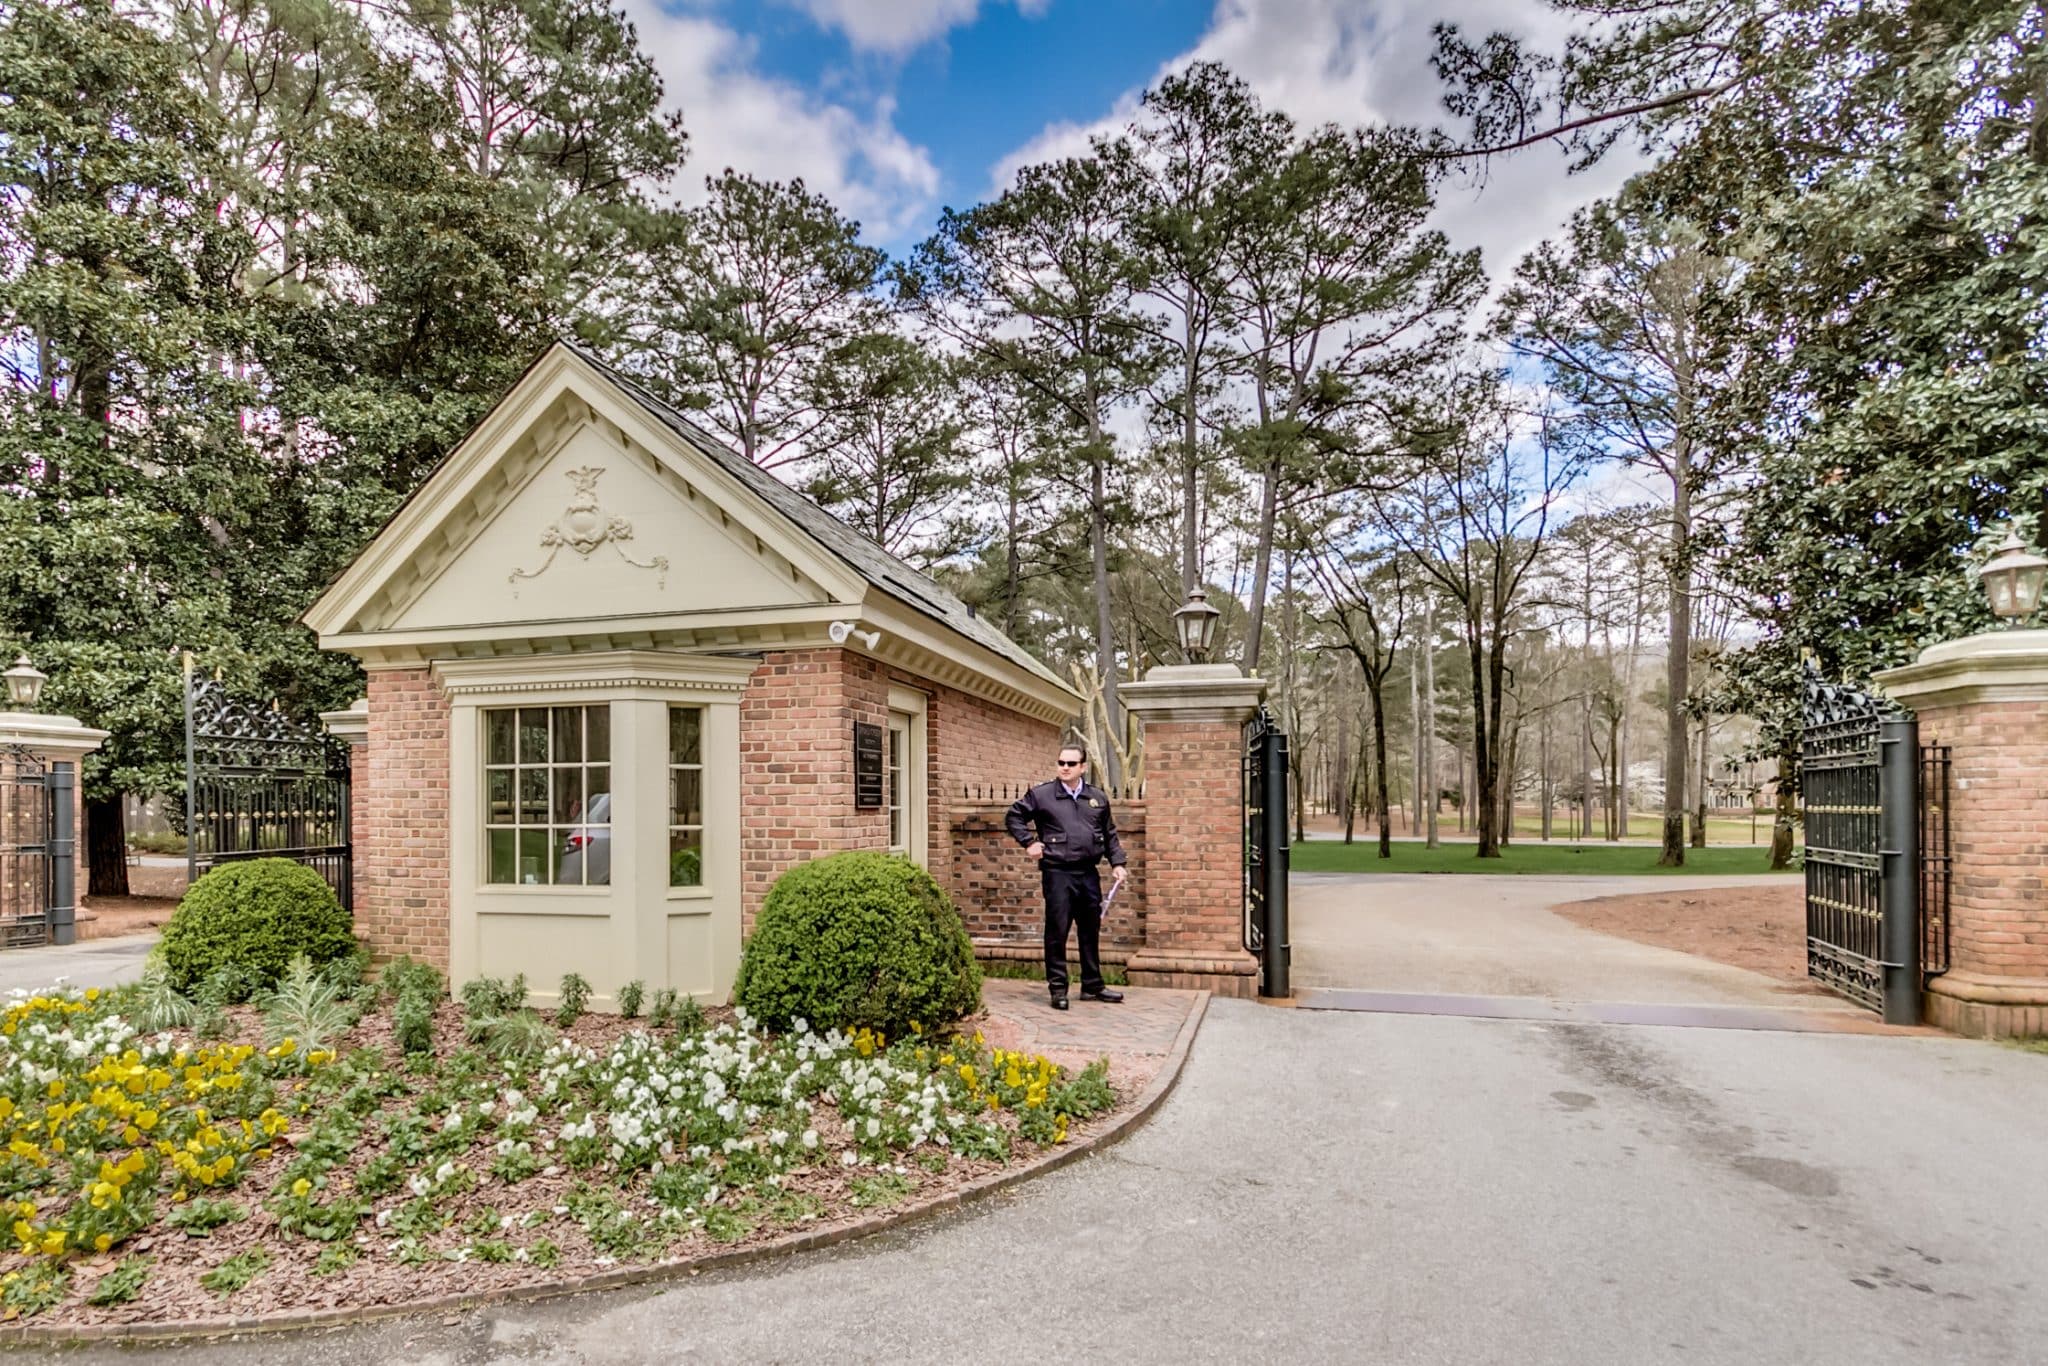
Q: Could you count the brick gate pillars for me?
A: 4